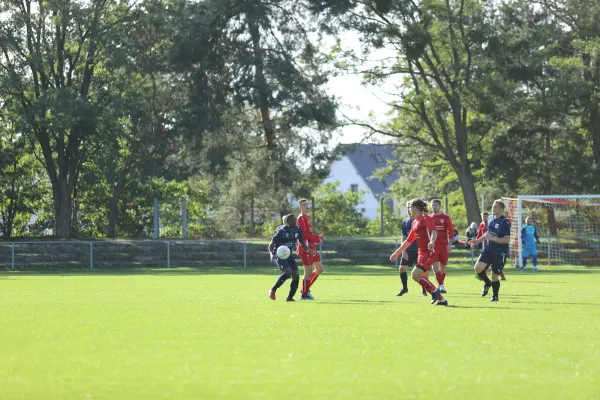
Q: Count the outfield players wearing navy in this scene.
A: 3